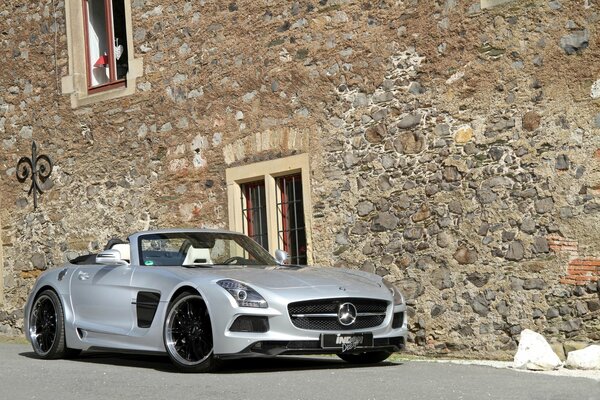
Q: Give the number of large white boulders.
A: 2